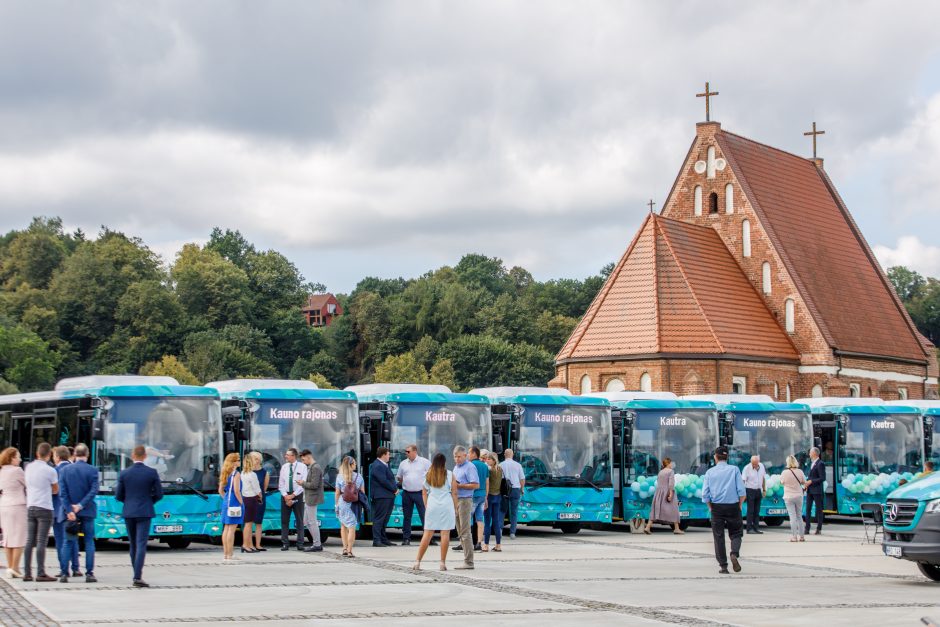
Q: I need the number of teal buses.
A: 8